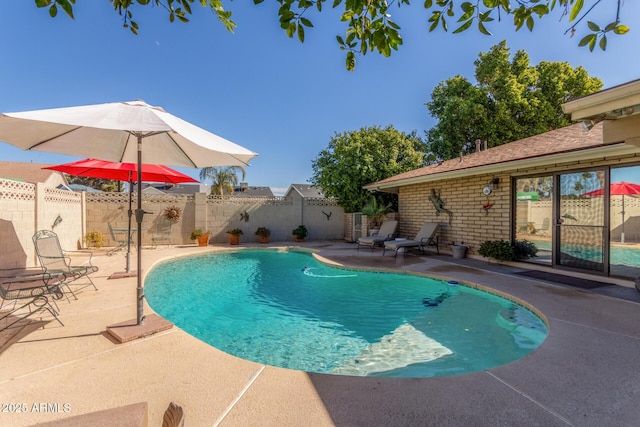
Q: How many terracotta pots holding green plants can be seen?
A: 4